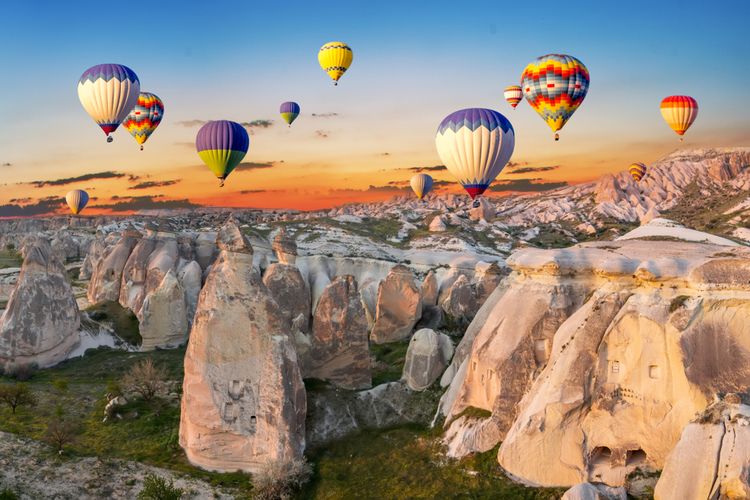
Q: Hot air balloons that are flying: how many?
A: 12